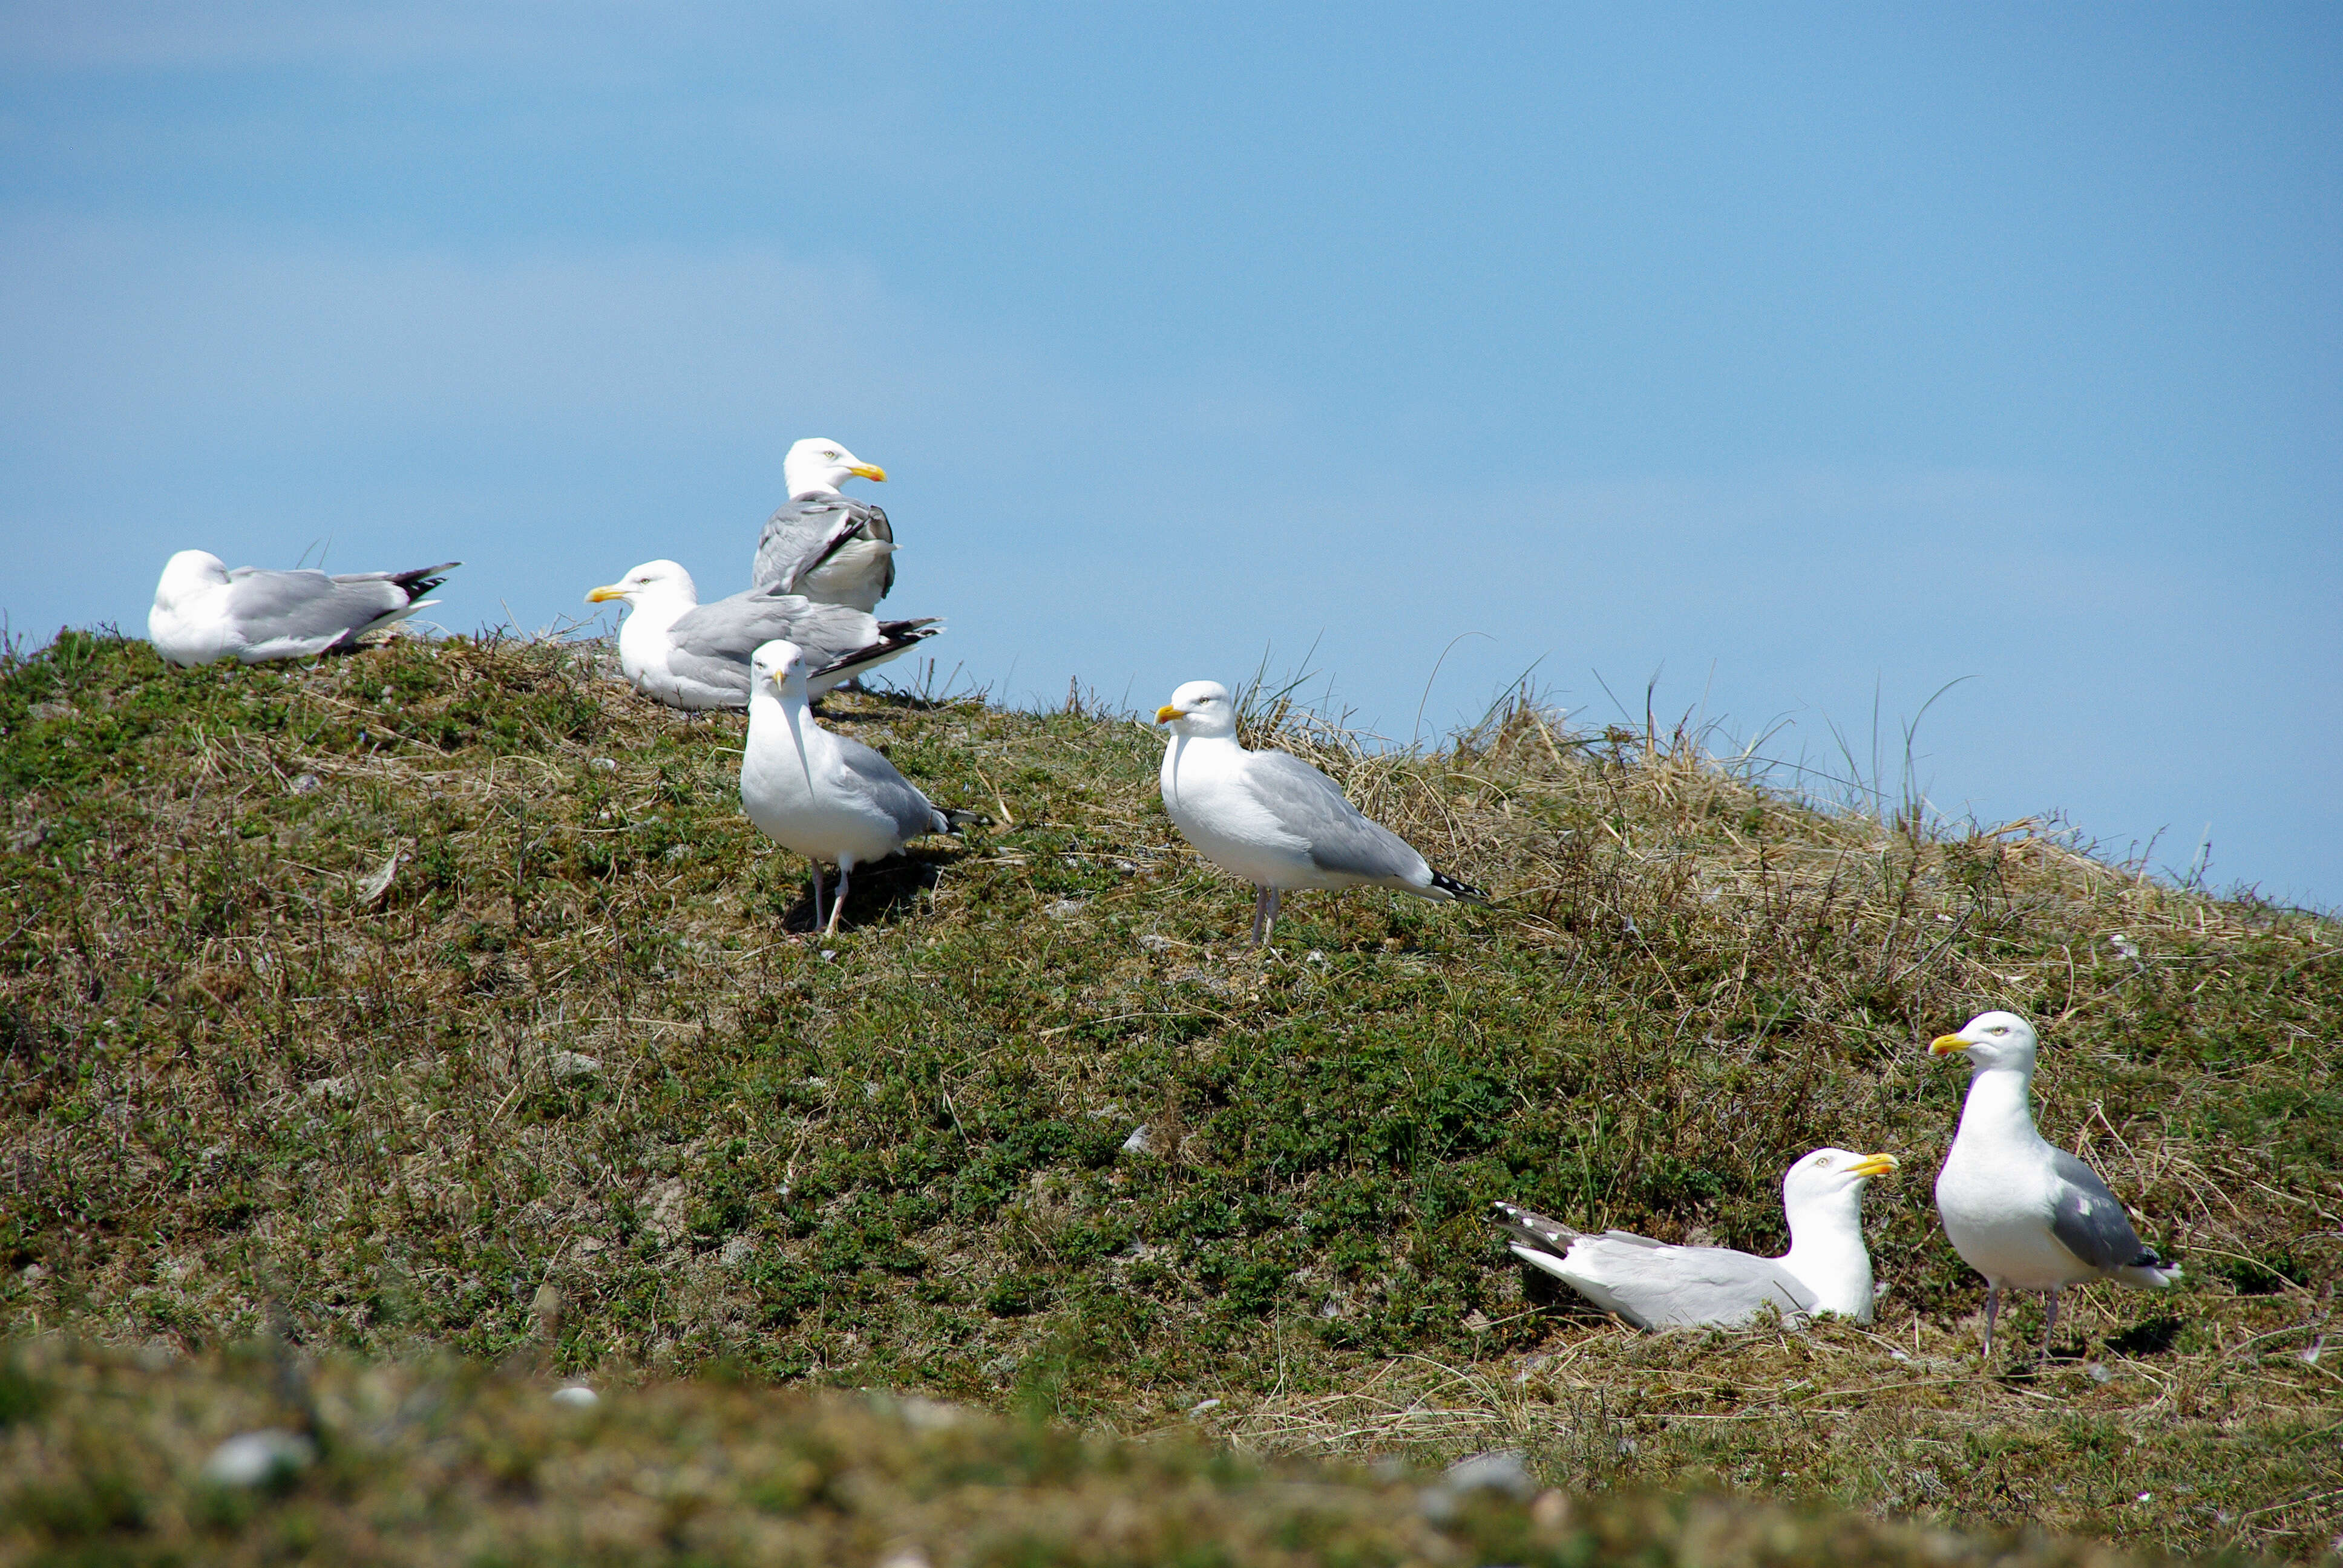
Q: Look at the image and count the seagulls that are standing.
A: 4